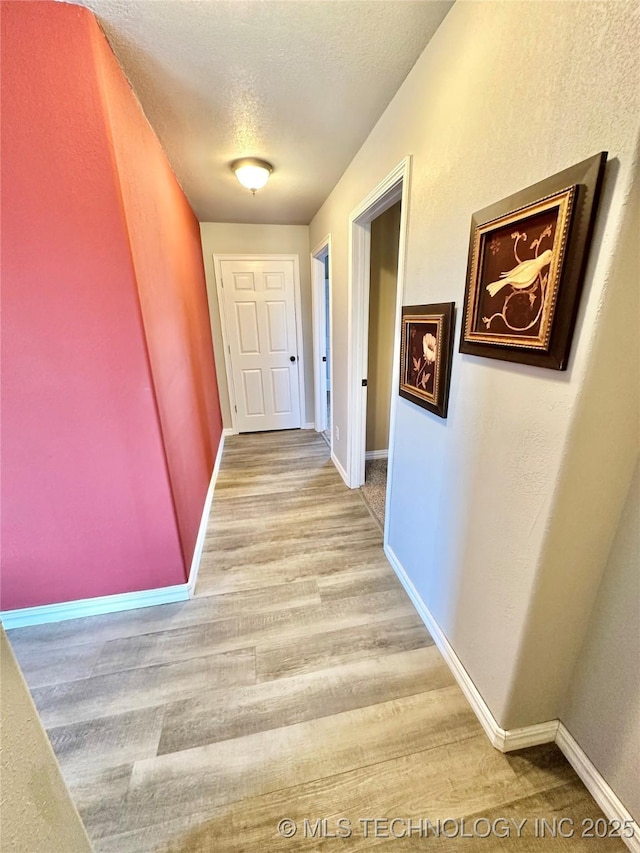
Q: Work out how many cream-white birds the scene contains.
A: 1